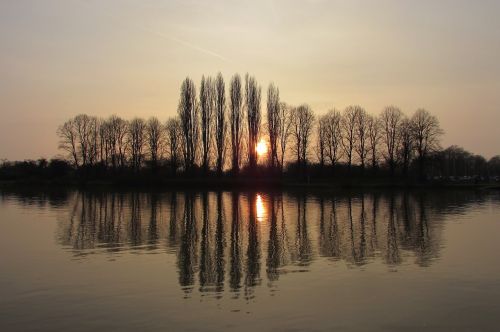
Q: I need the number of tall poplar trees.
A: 6